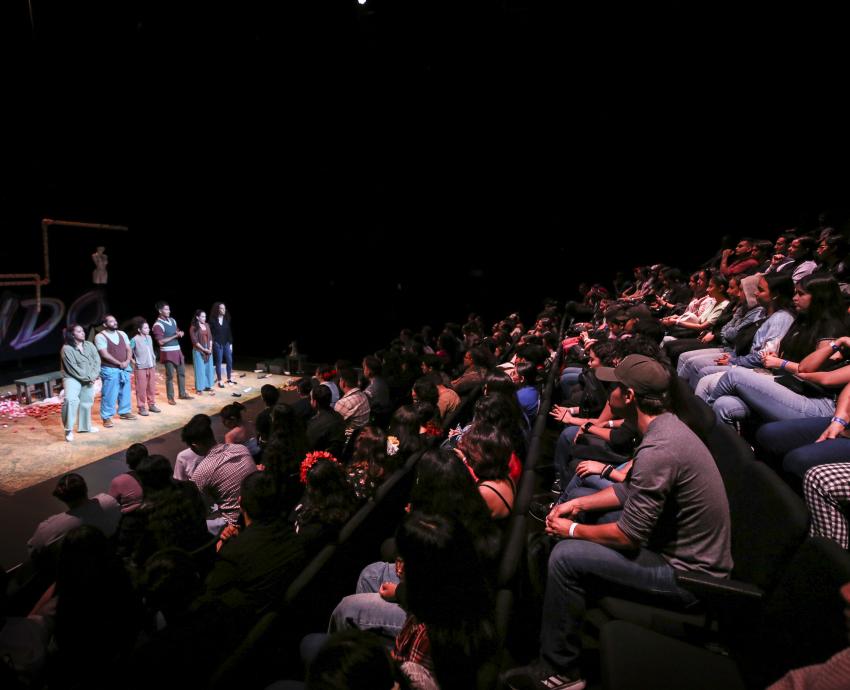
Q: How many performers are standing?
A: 6